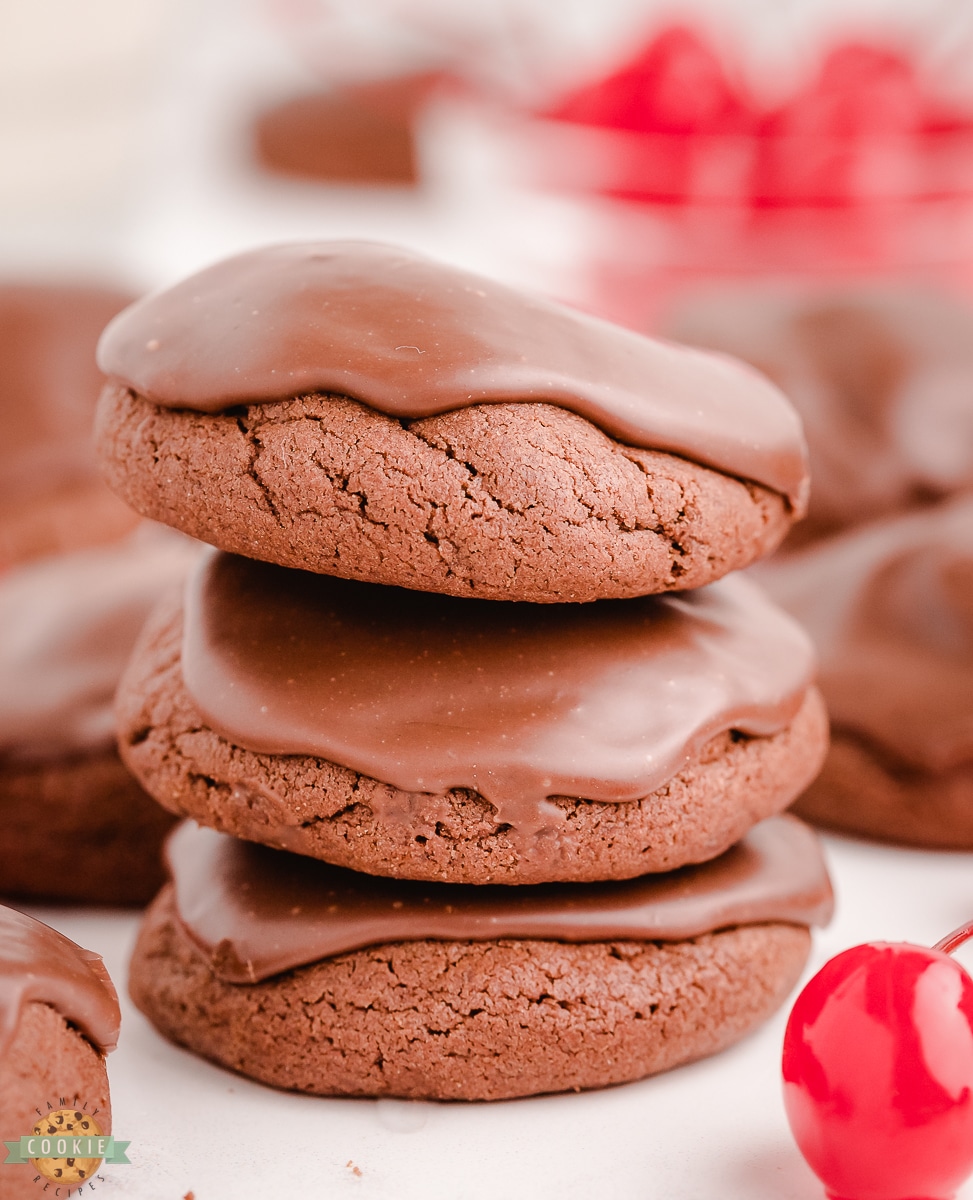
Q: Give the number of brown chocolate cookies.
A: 8